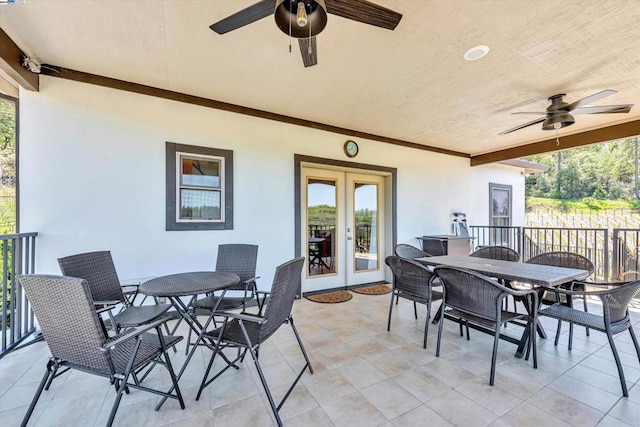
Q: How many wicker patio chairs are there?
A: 10